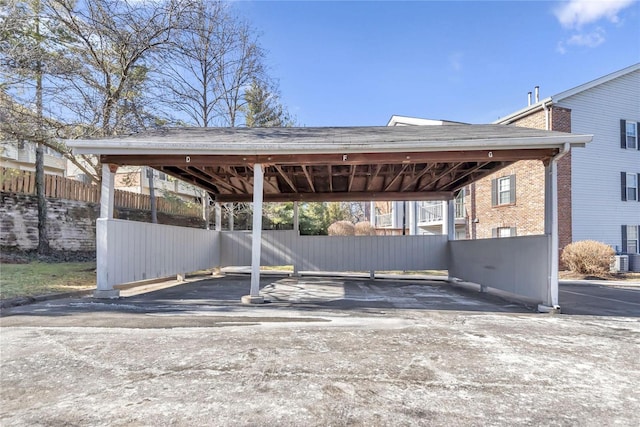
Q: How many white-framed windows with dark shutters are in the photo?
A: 5